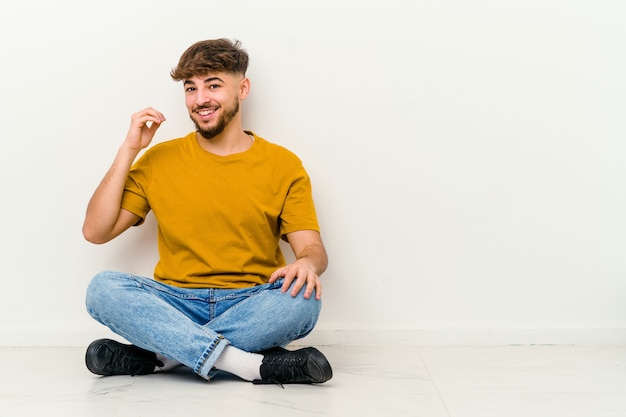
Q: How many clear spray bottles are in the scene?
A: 0